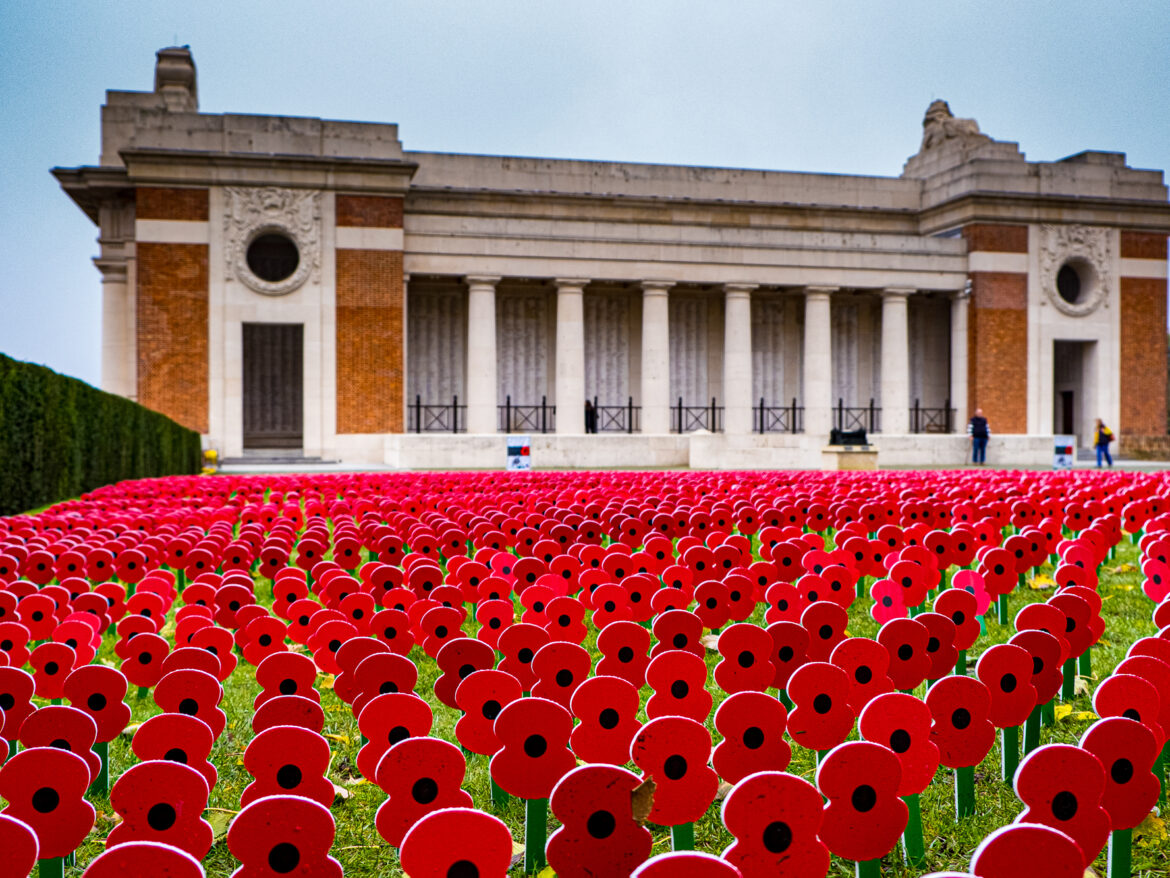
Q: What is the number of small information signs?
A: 2